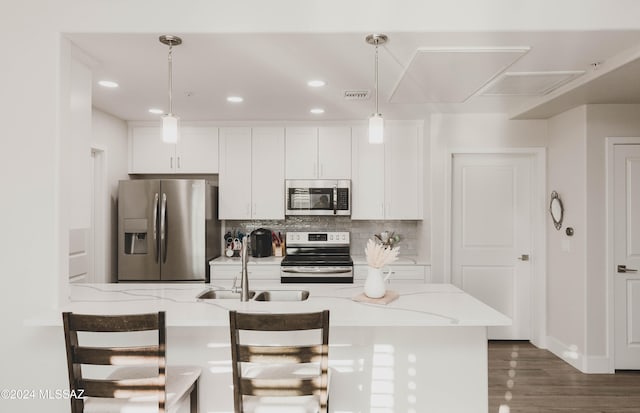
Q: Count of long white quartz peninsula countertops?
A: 1